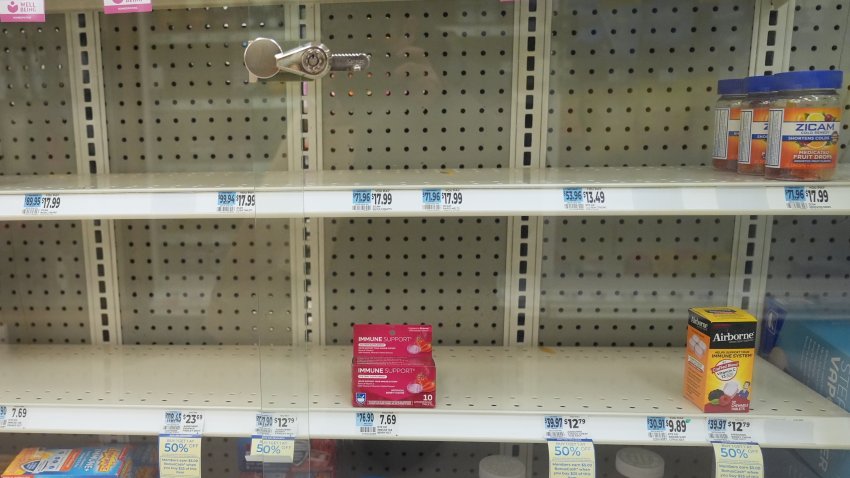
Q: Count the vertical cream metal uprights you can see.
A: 4